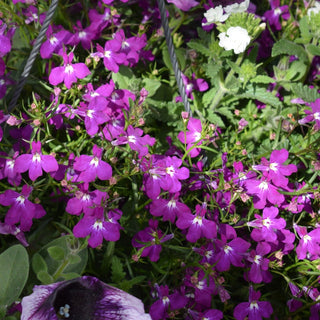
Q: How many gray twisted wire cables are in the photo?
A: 2